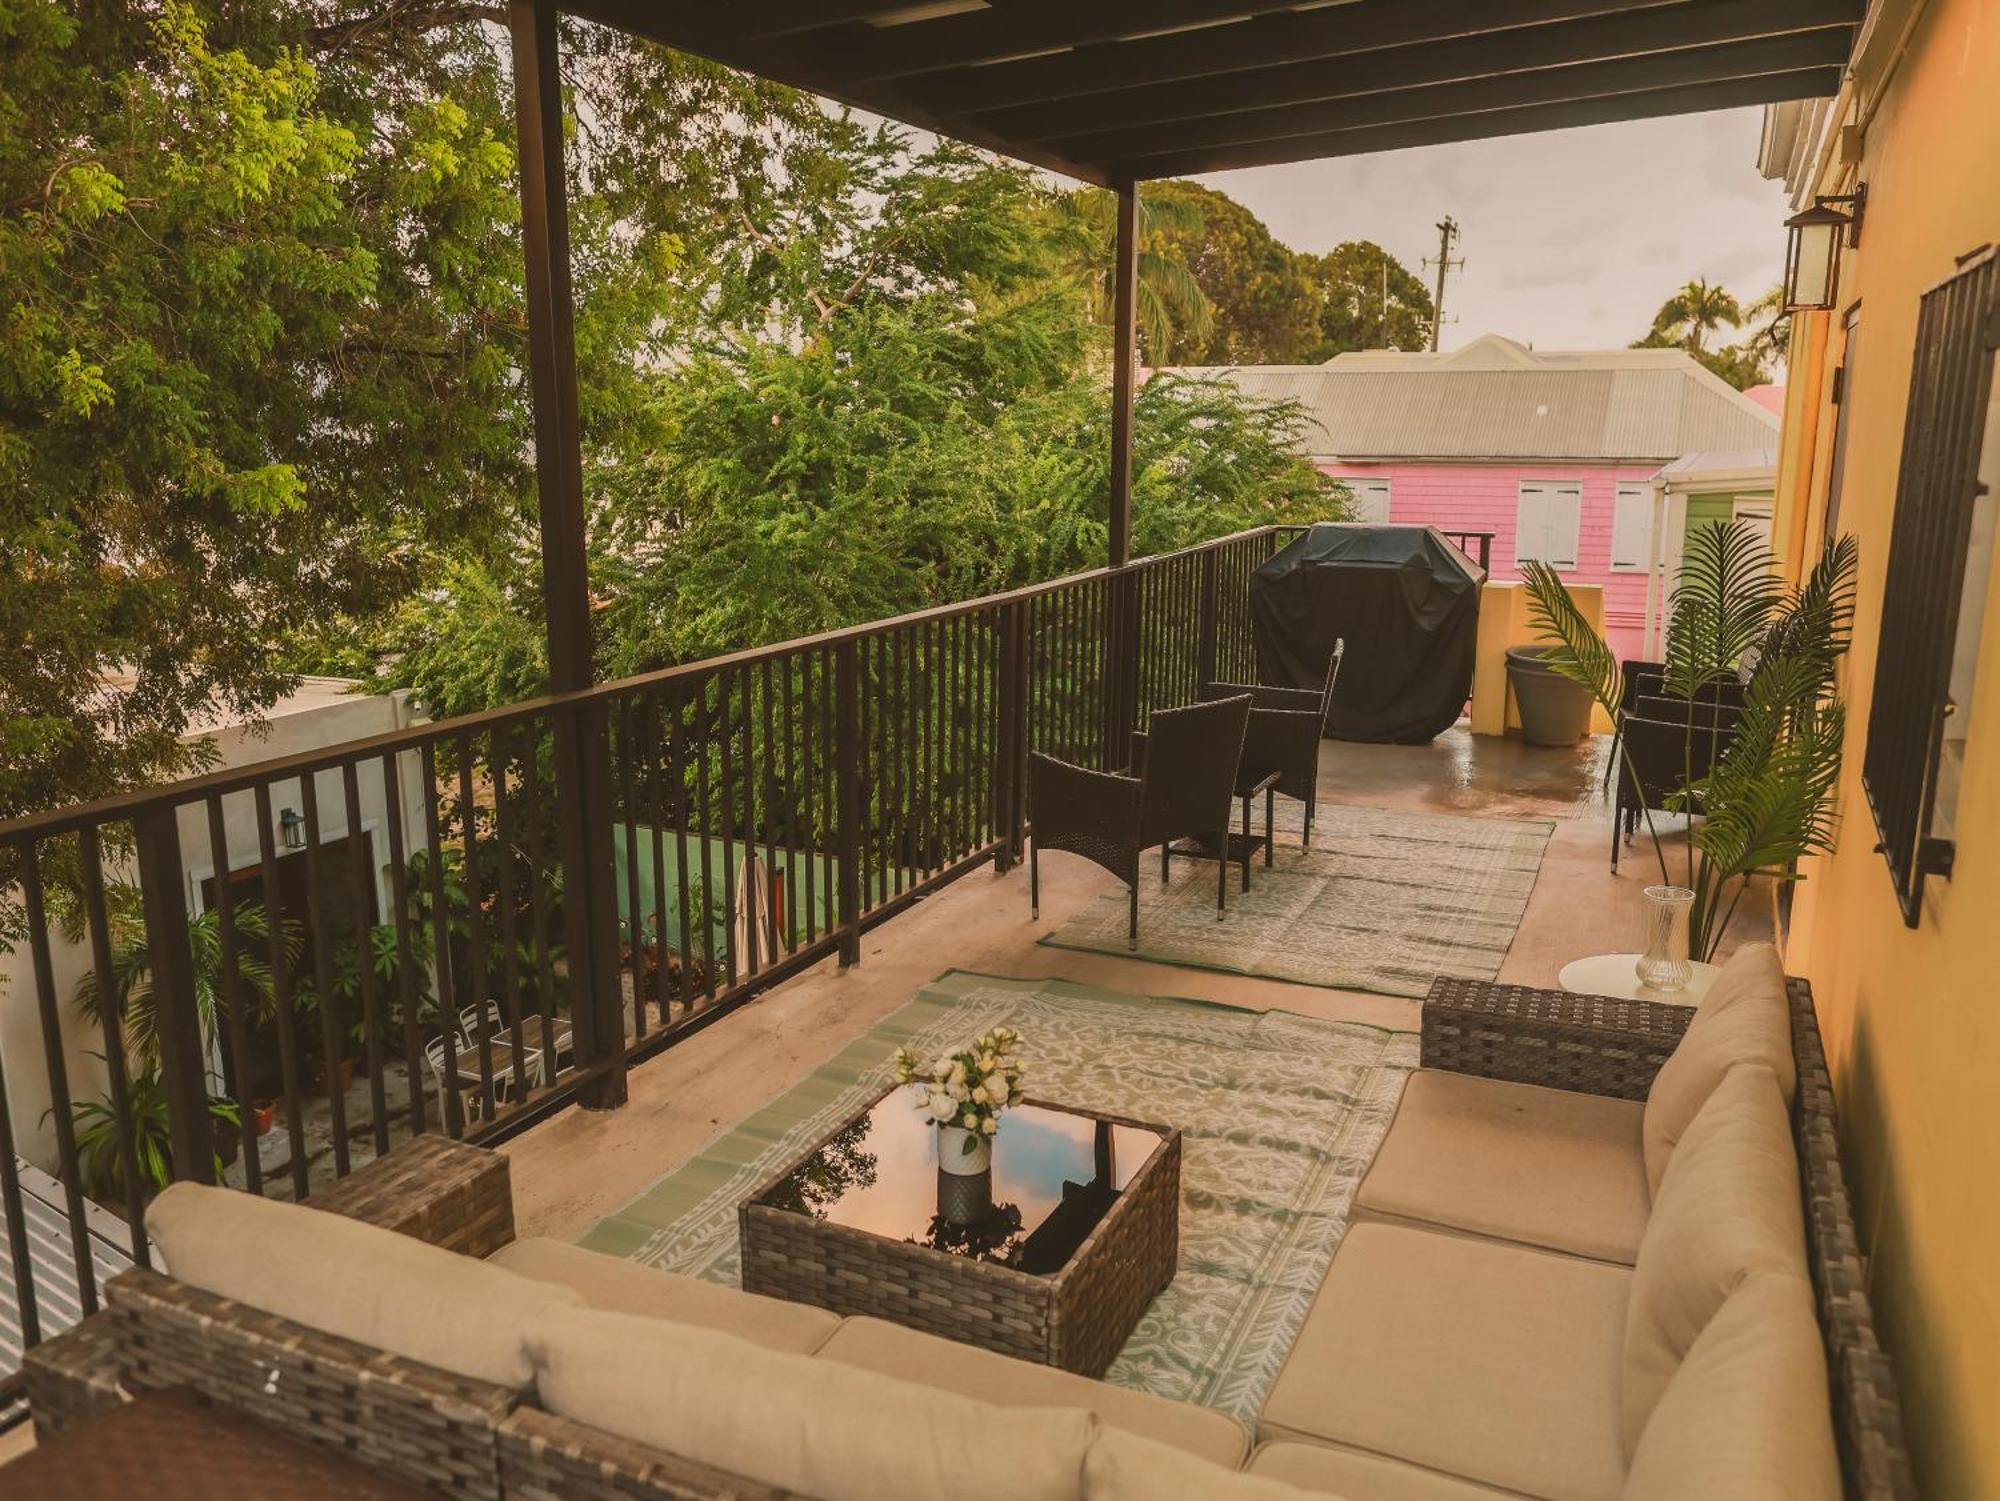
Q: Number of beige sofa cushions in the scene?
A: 11